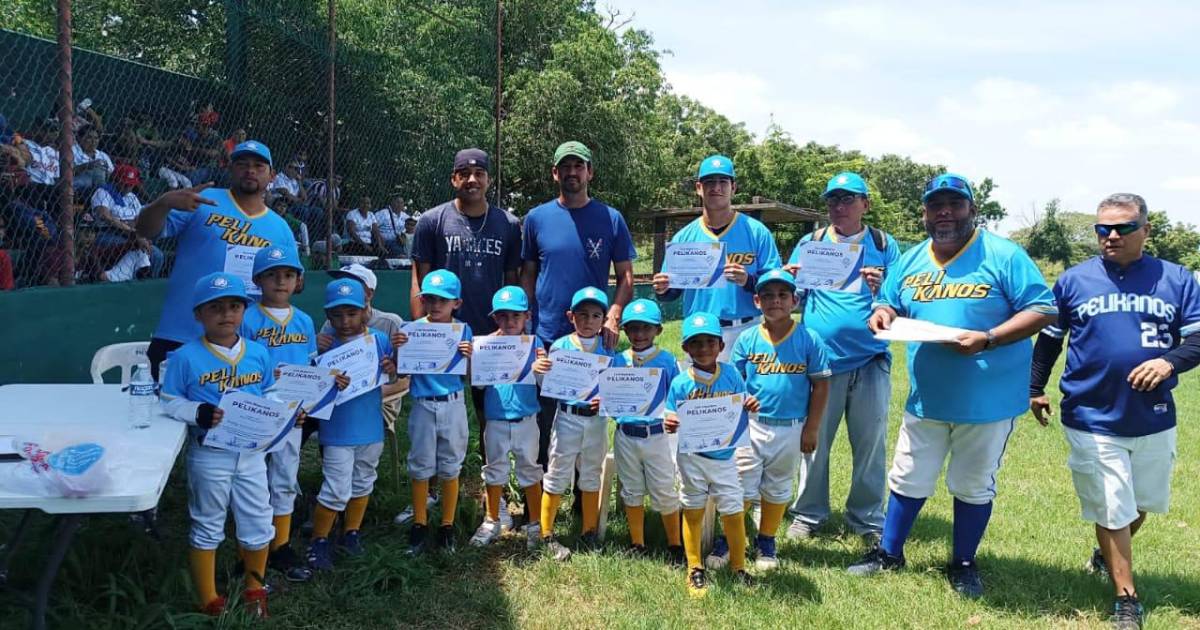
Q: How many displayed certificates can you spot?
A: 11